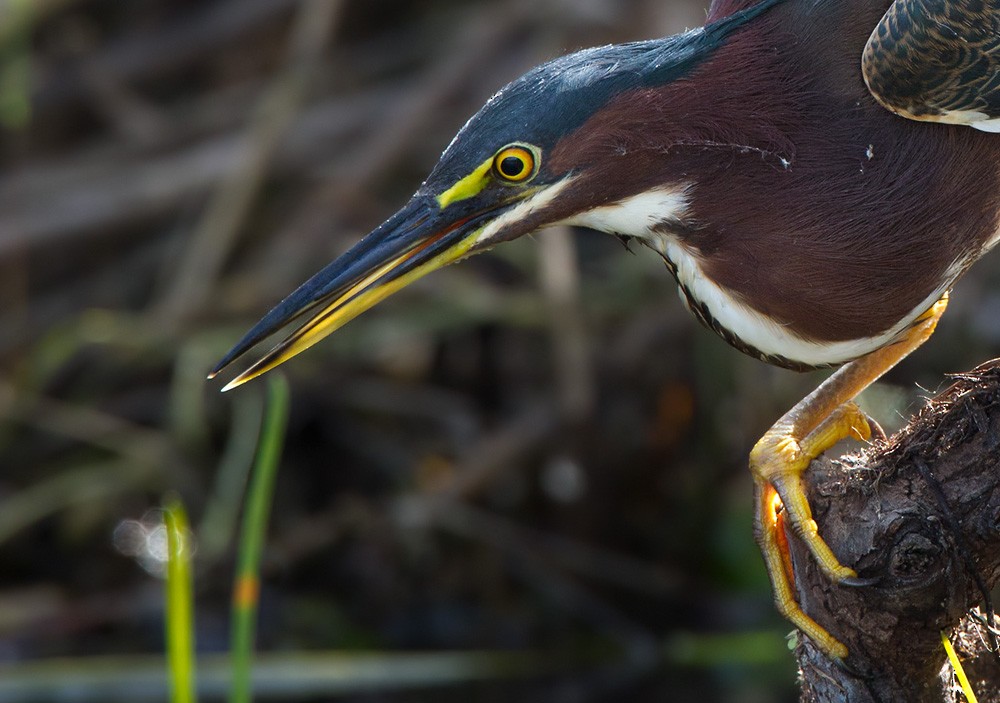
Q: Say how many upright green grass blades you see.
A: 2